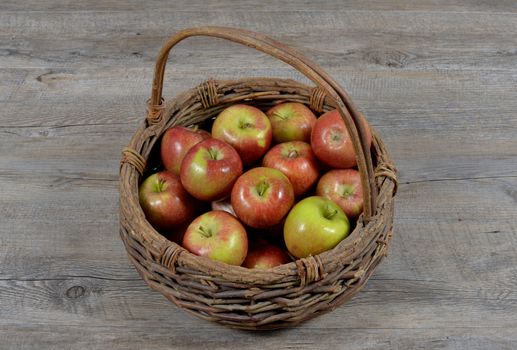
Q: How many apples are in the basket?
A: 12